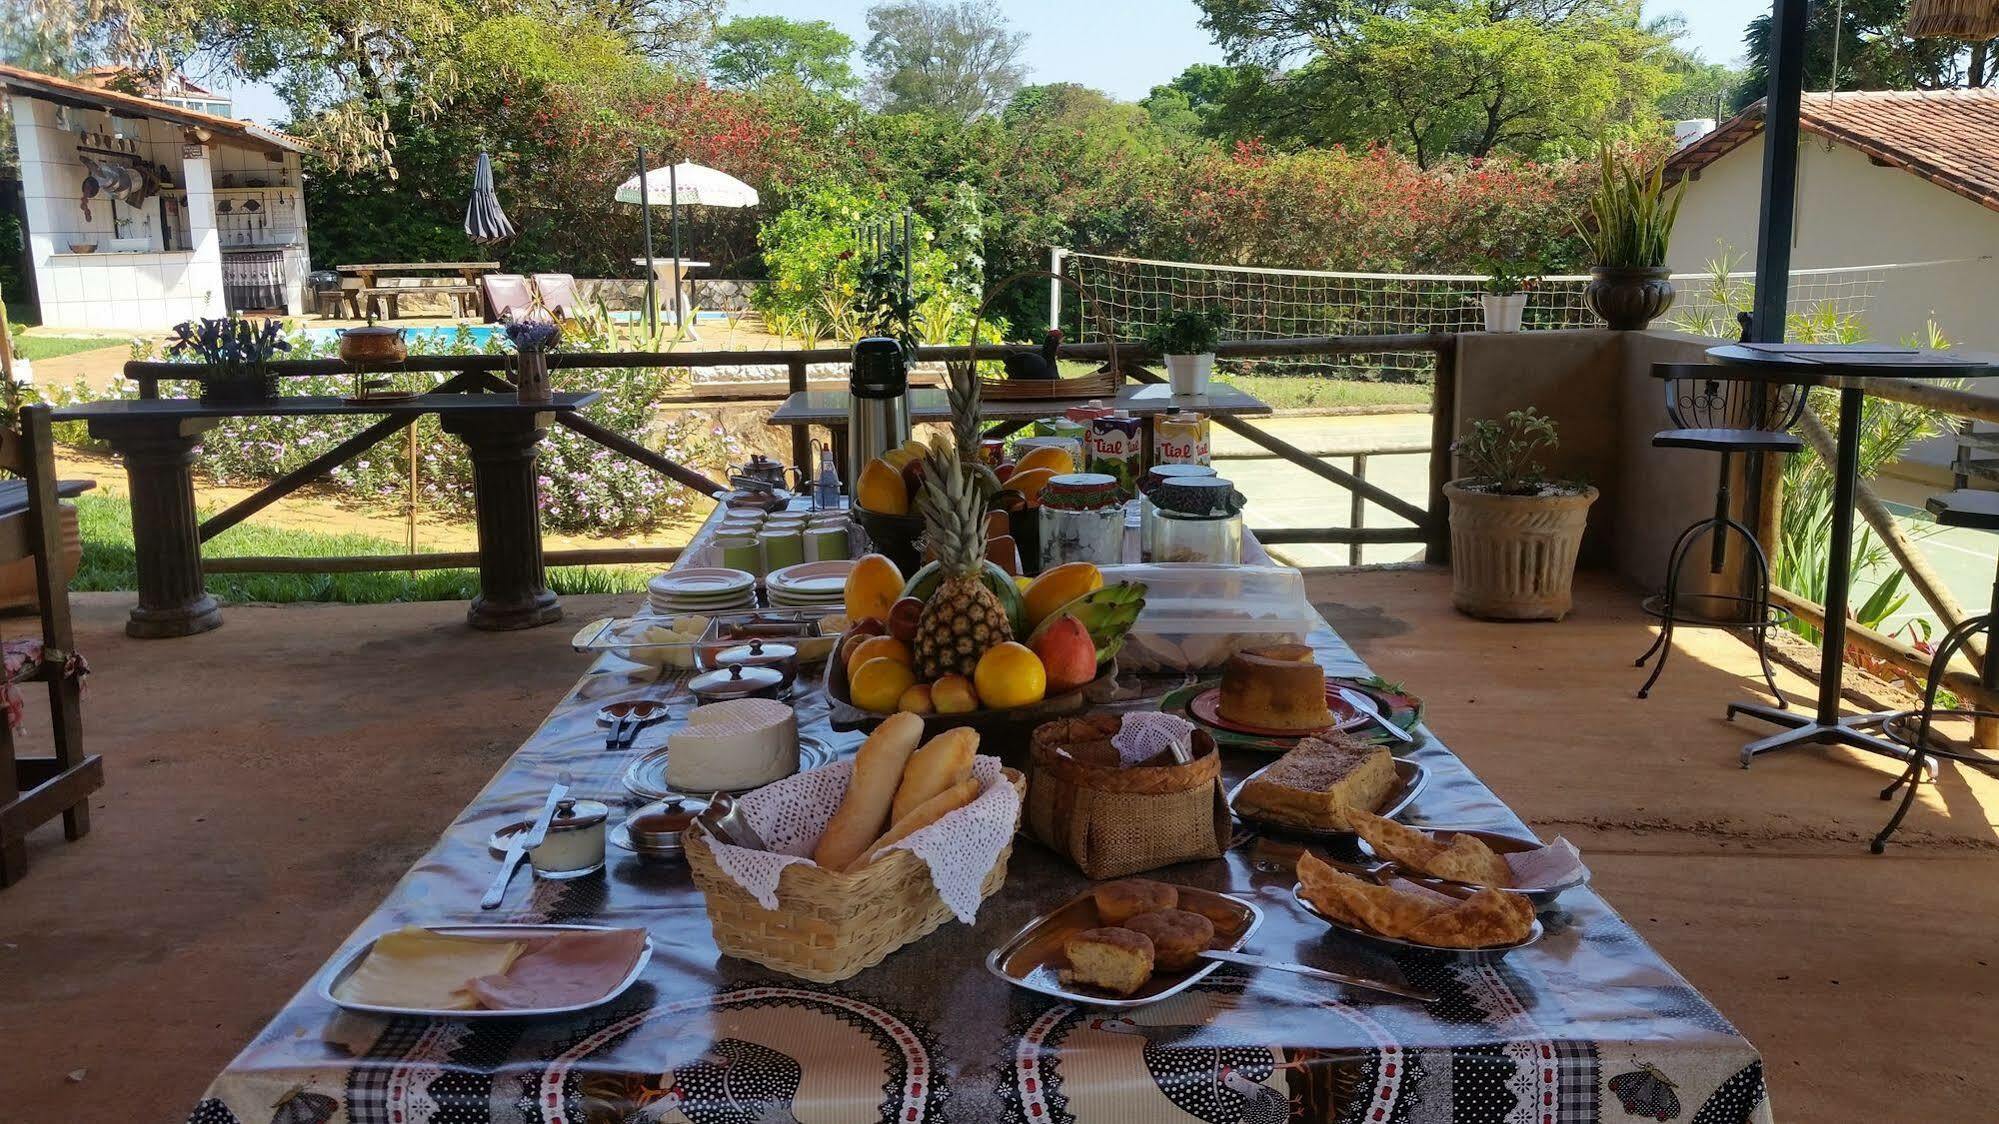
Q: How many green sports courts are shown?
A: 1